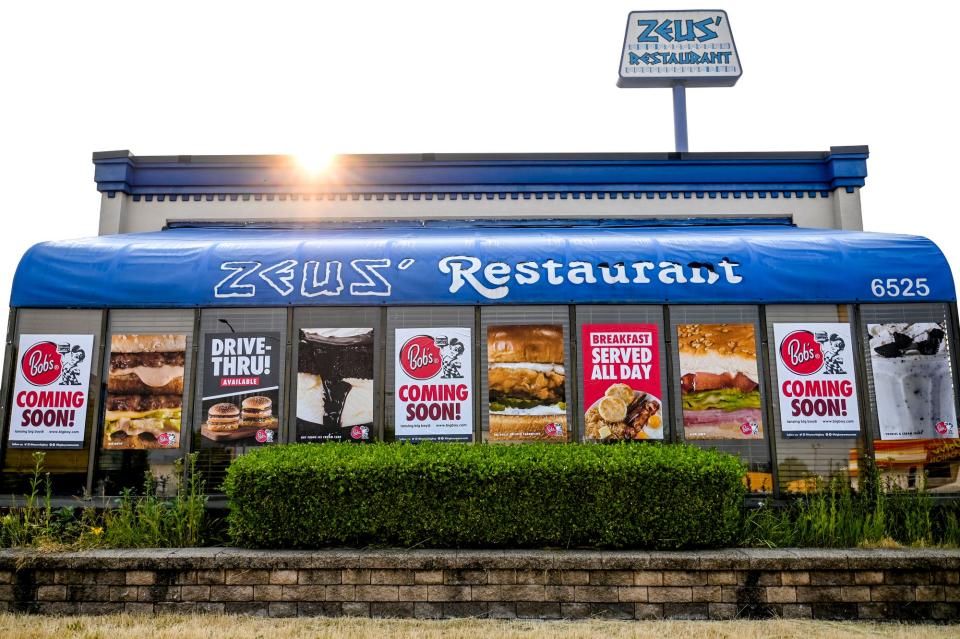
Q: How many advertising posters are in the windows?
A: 10